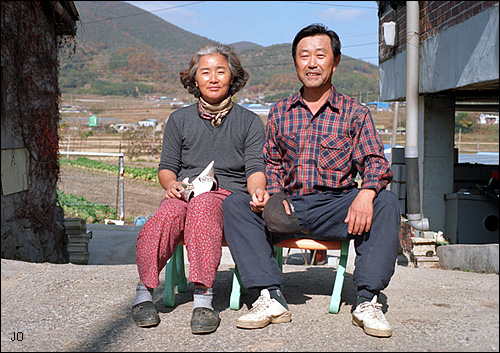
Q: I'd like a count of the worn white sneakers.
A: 2